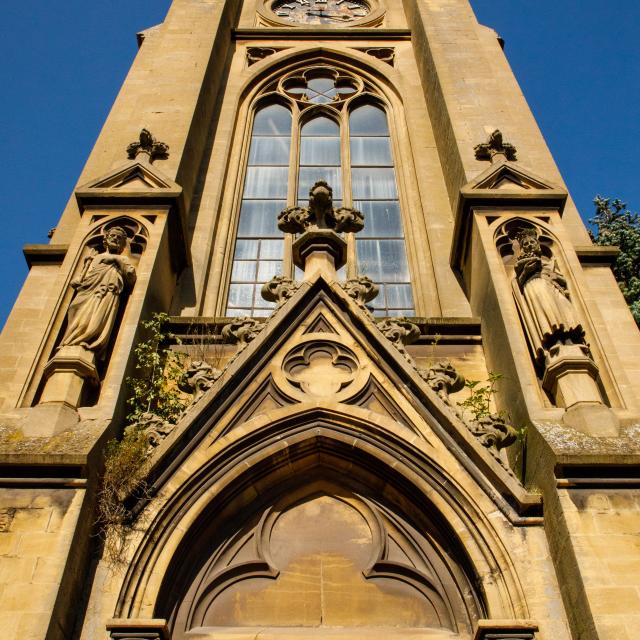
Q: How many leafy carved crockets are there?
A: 8